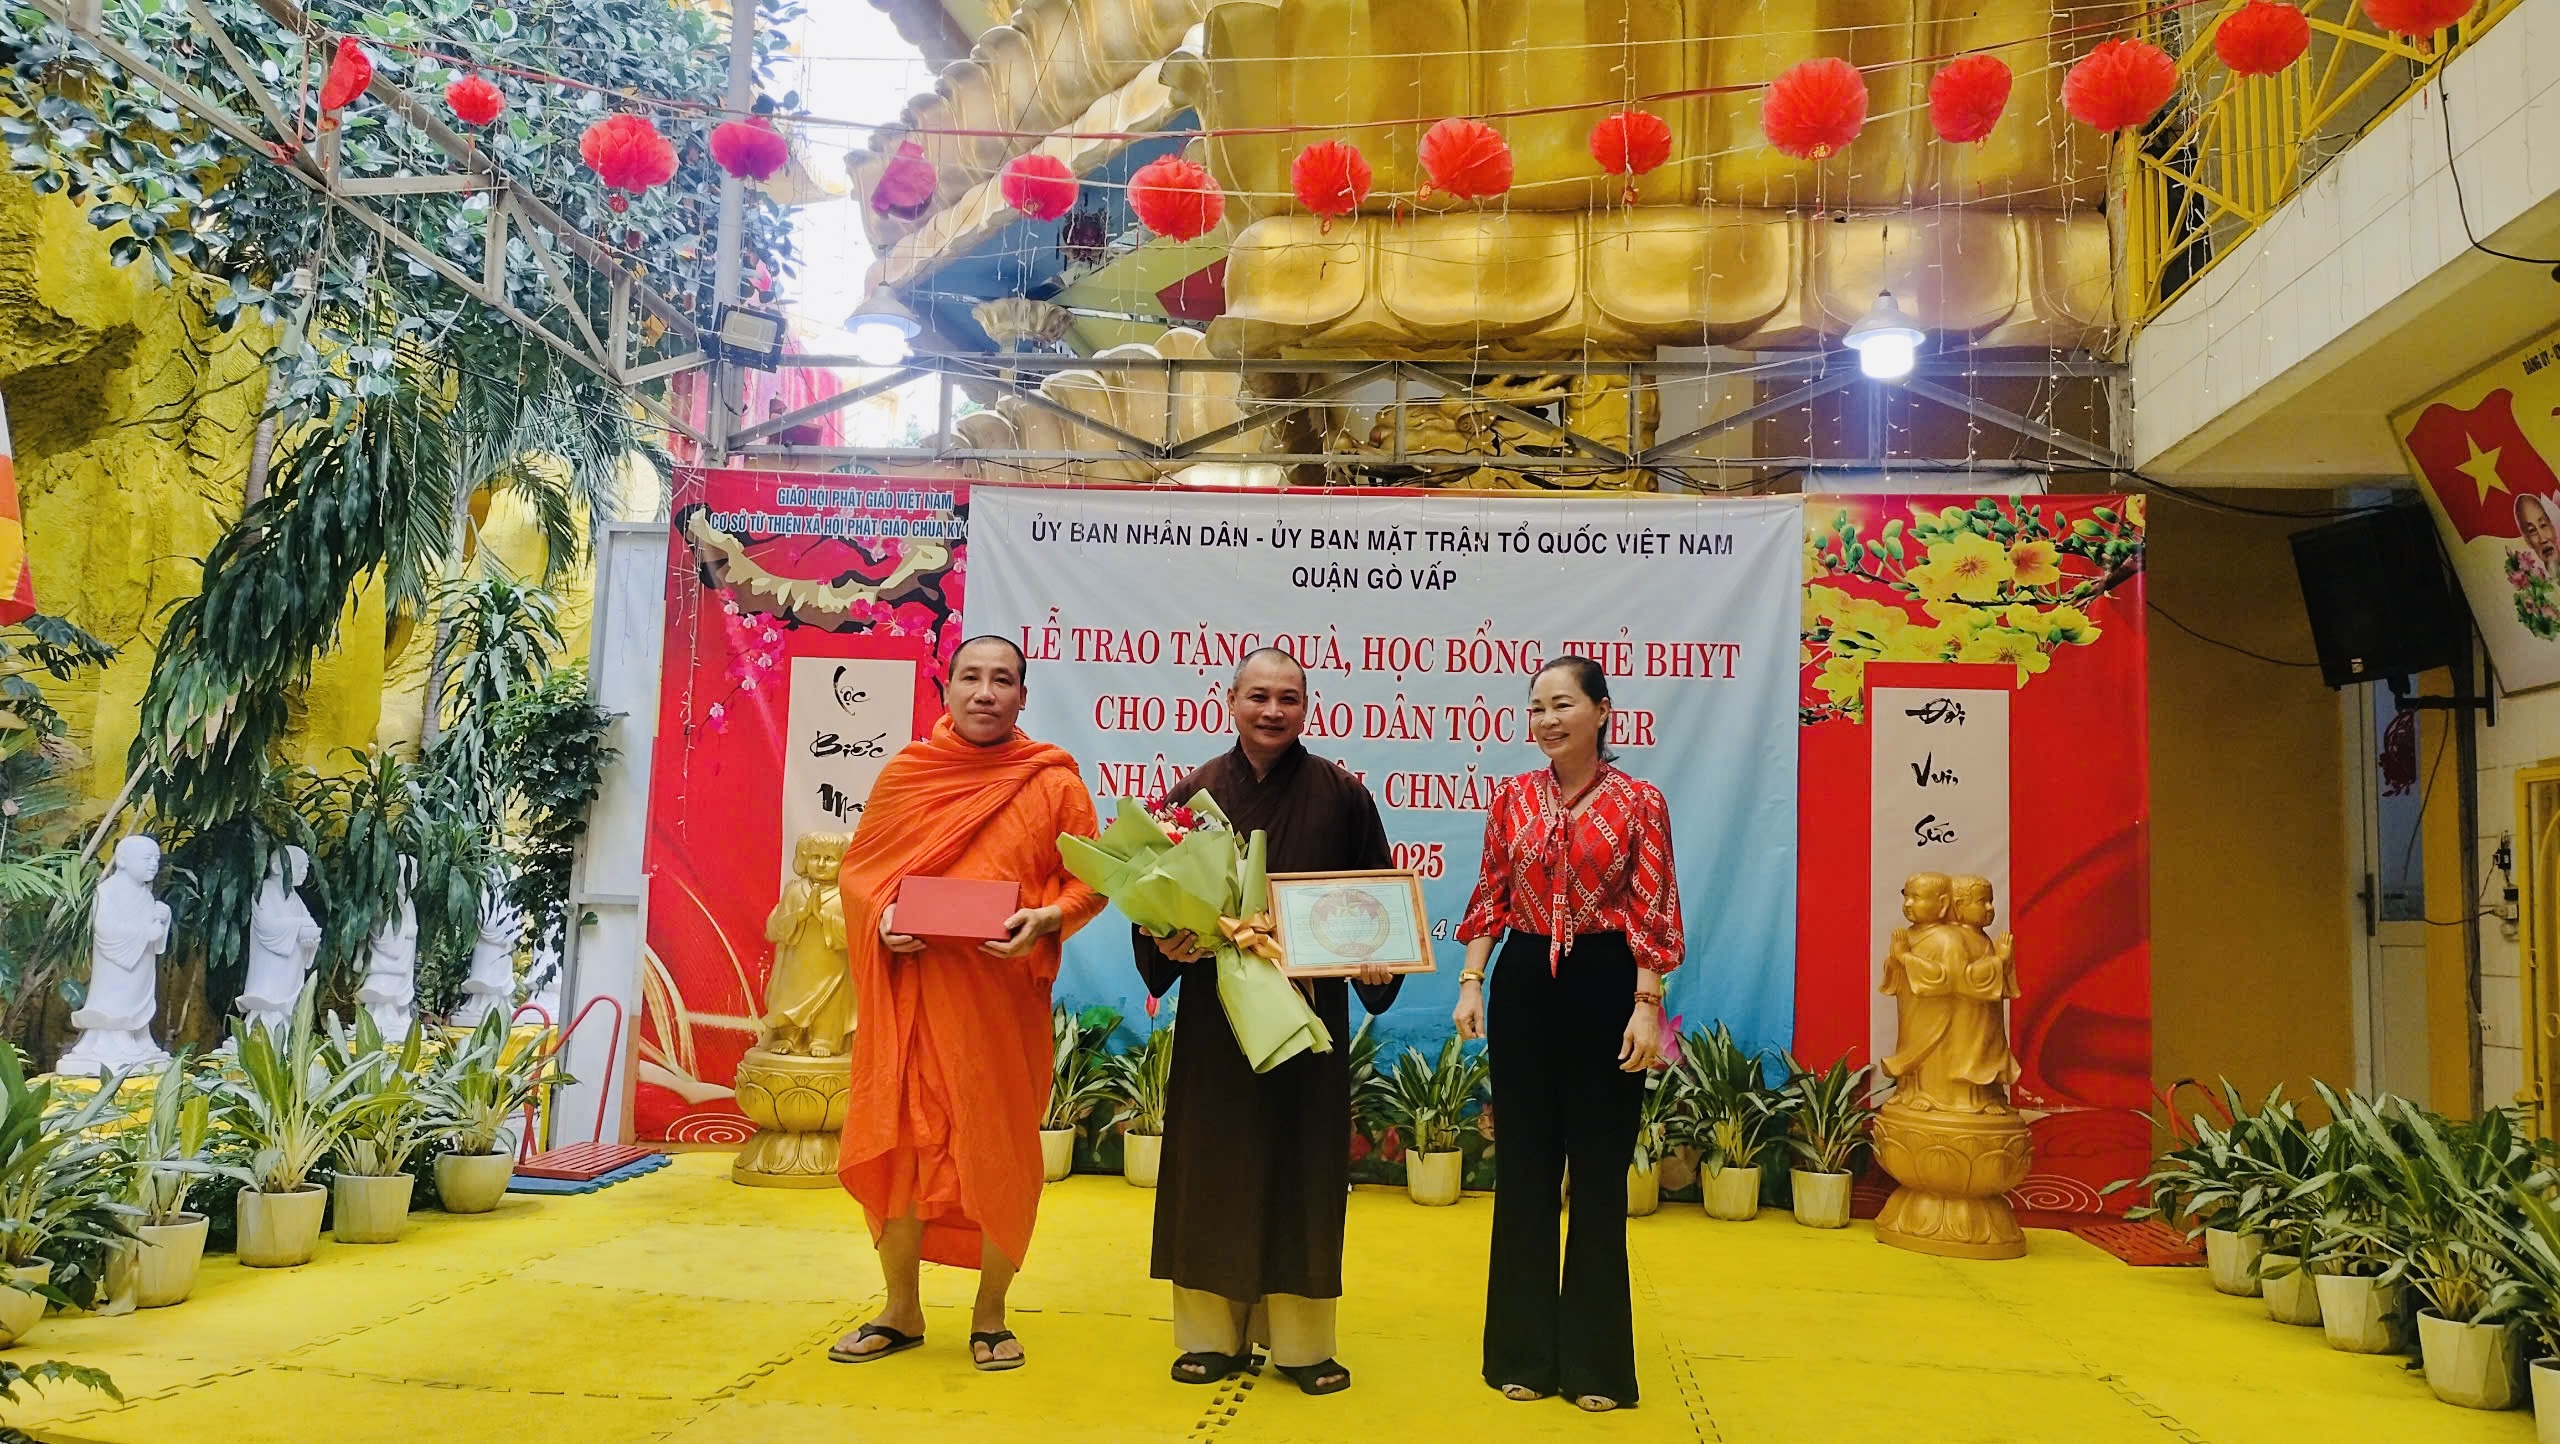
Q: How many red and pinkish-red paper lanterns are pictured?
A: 15